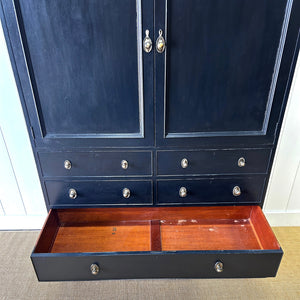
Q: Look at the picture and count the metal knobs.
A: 12